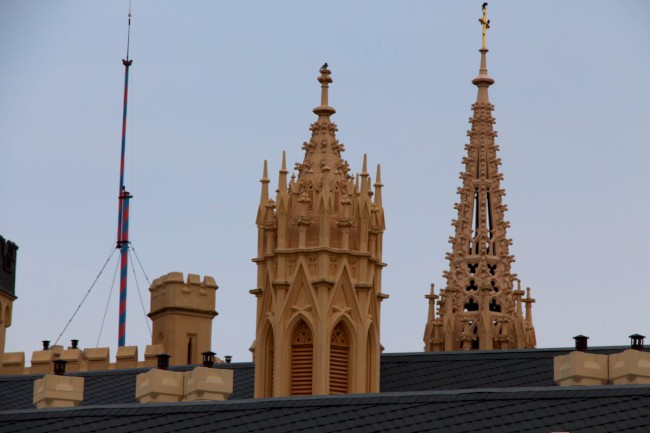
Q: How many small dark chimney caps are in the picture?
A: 8